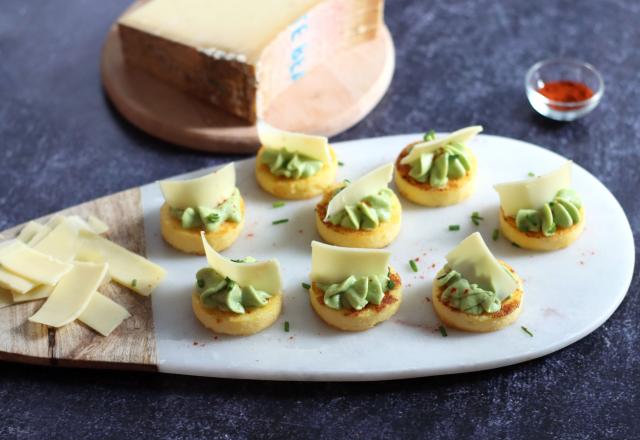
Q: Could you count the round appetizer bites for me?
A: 8